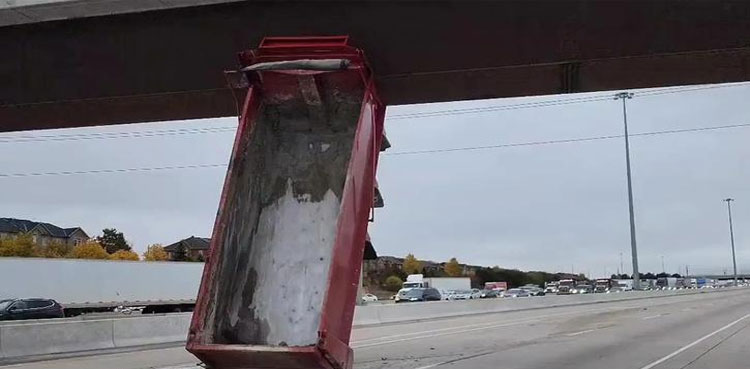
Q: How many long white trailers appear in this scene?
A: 2